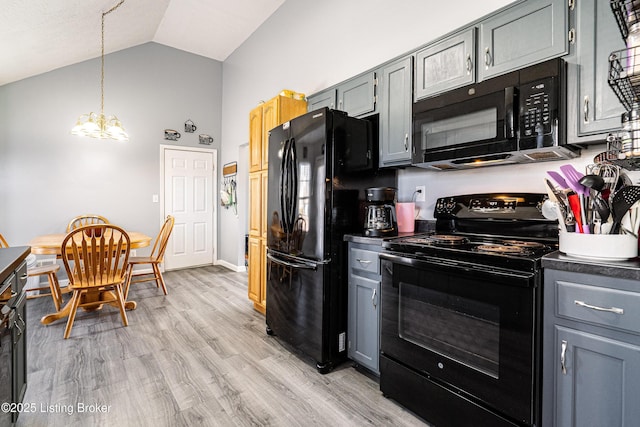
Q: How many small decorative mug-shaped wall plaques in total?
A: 3